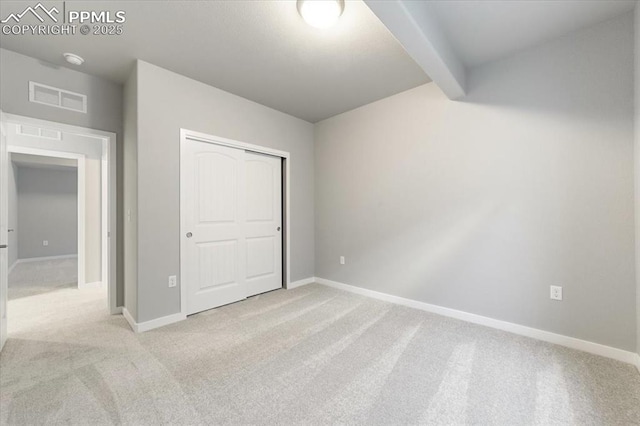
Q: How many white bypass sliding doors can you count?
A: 2